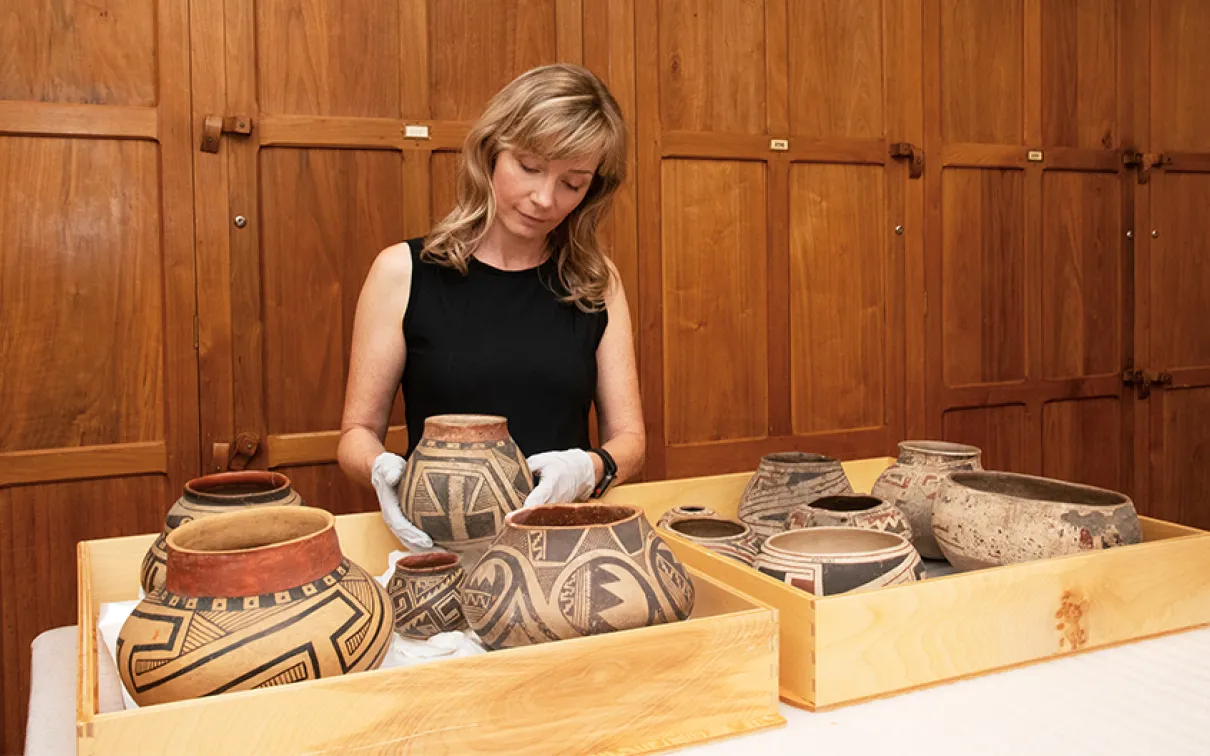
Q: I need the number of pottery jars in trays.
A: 12